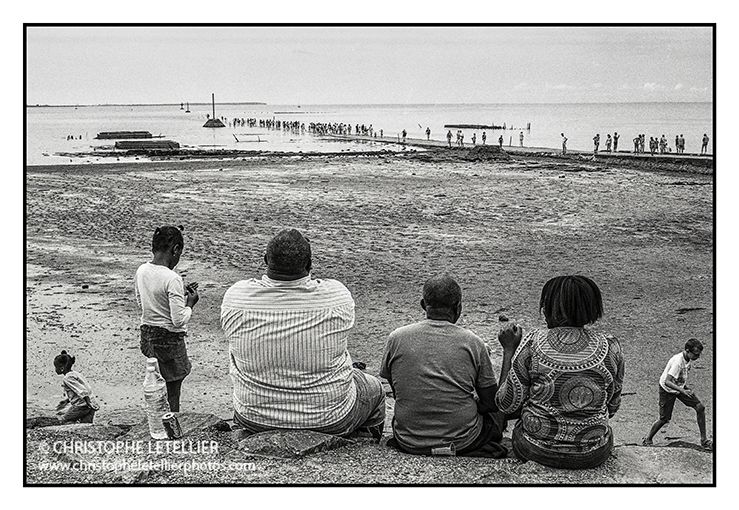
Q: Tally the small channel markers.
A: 2